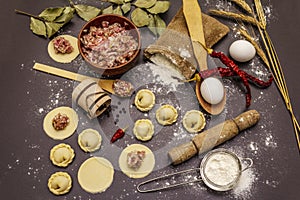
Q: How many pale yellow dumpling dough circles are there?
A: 4